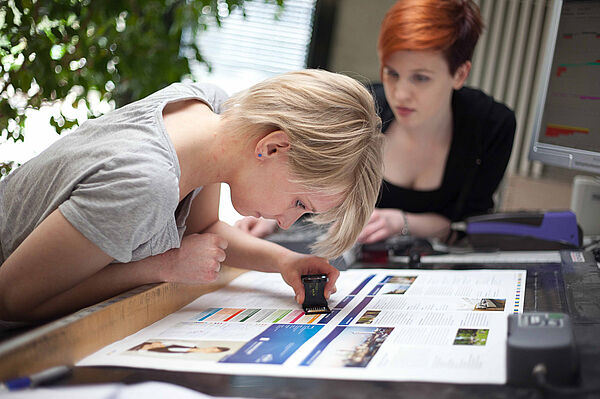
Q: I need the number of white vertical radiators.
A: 1